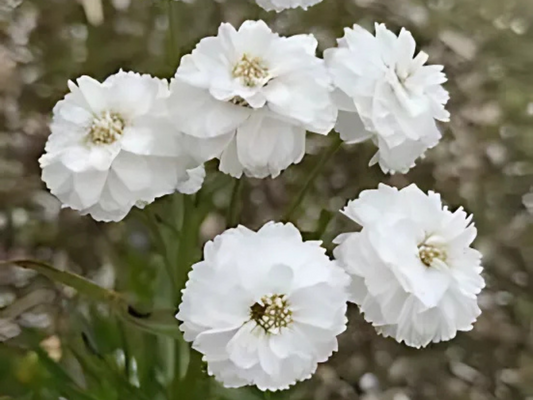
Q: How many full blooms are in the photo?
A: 5